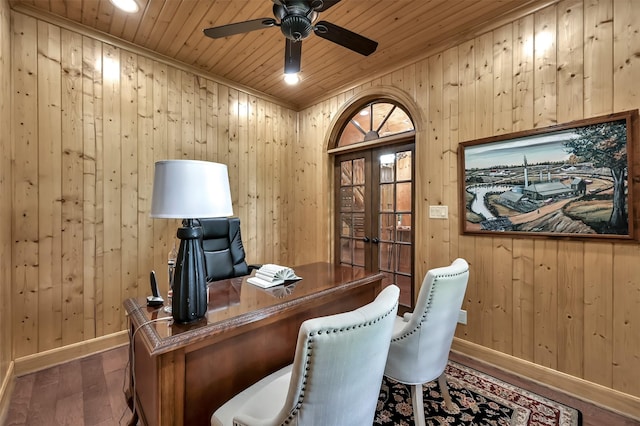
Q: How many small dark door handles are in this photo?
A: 2